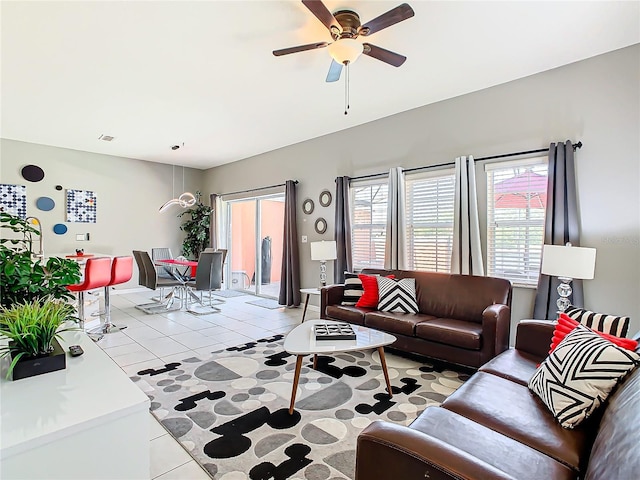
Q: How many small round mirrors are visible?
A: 3